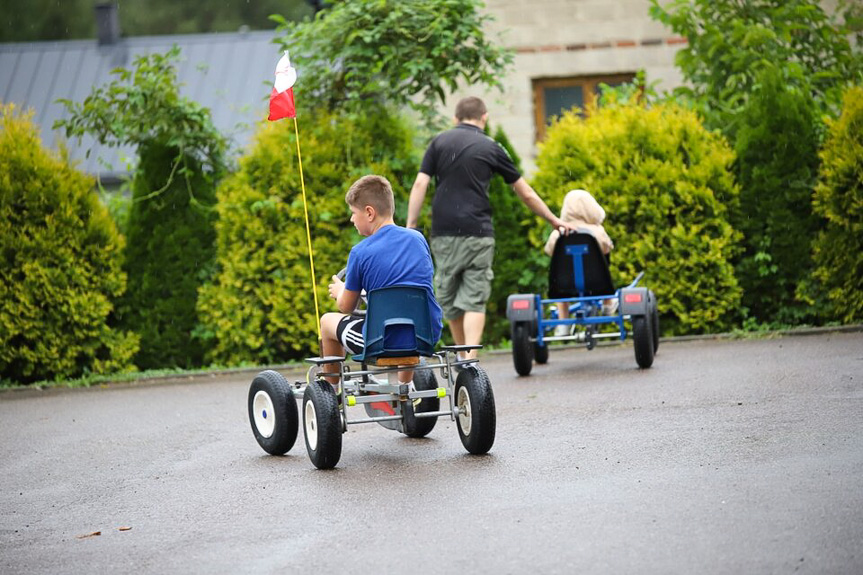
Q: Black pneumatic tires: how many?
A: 8